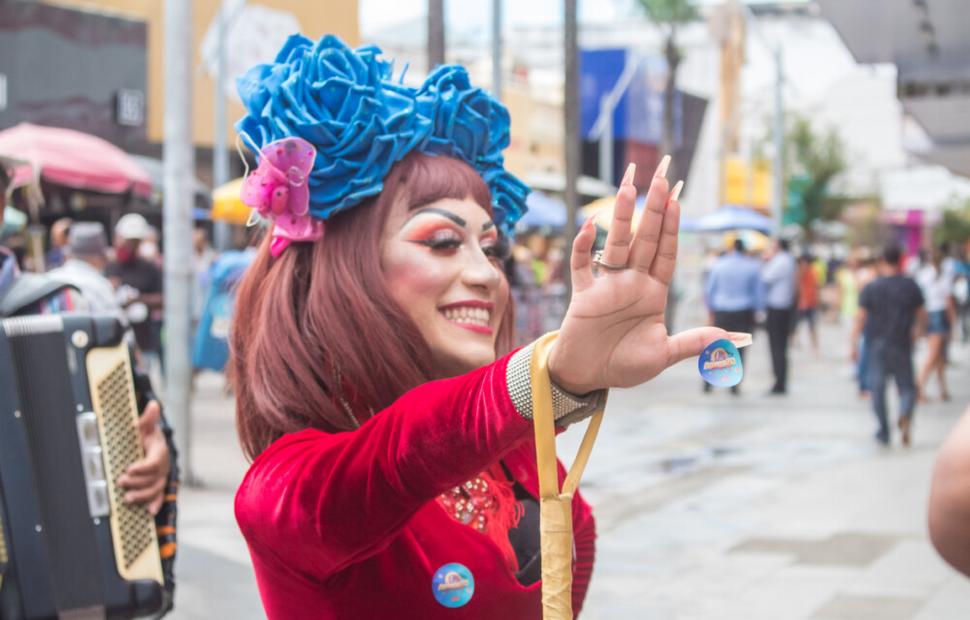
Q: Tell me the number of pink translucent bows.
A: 1